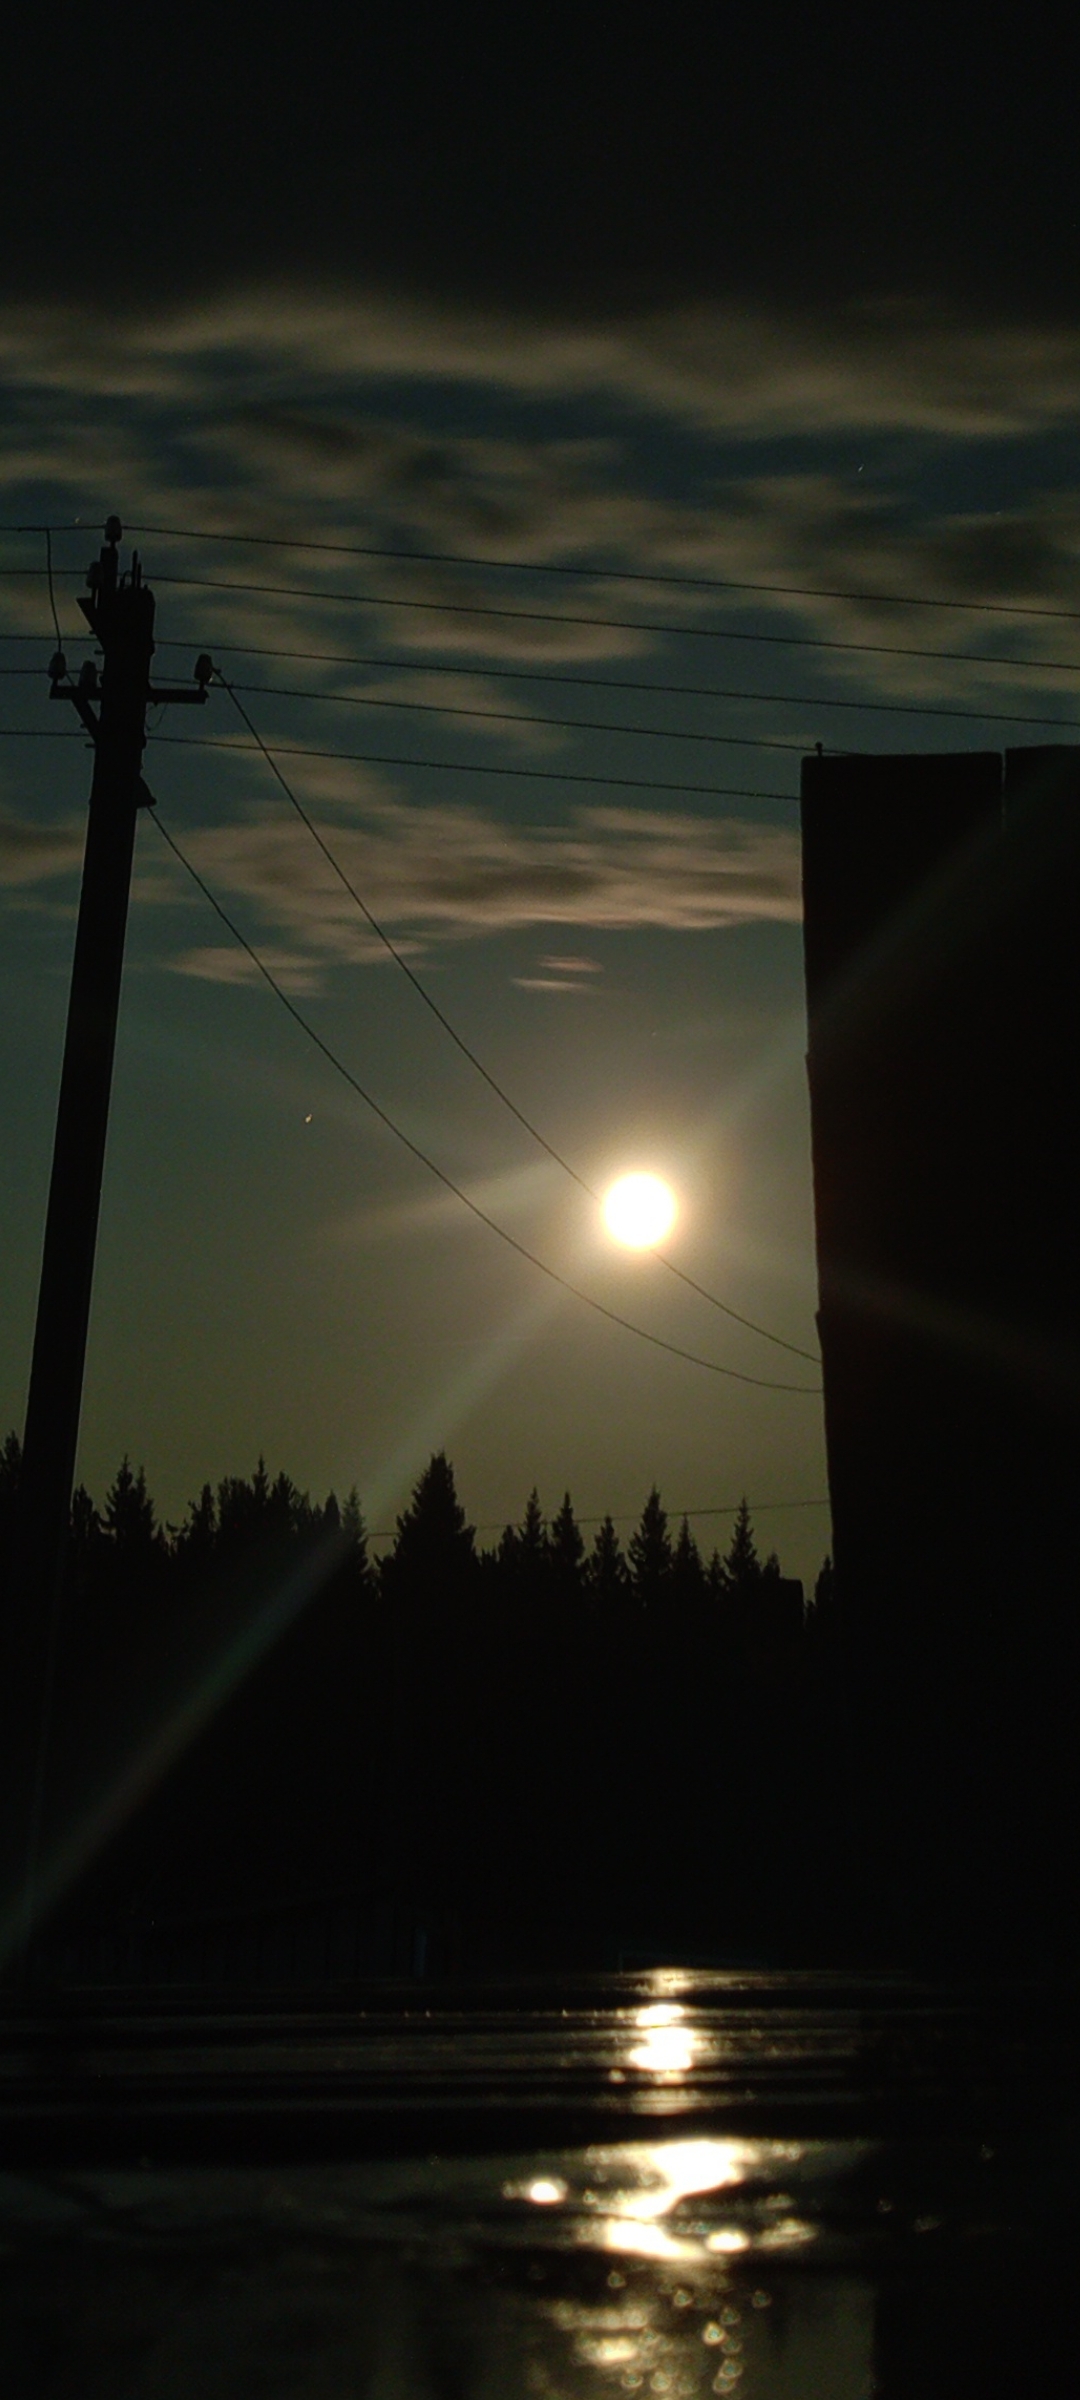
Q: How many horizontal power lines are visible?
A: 5